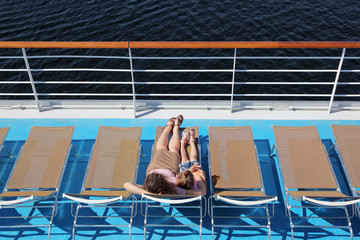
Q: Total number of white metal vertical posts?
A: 4